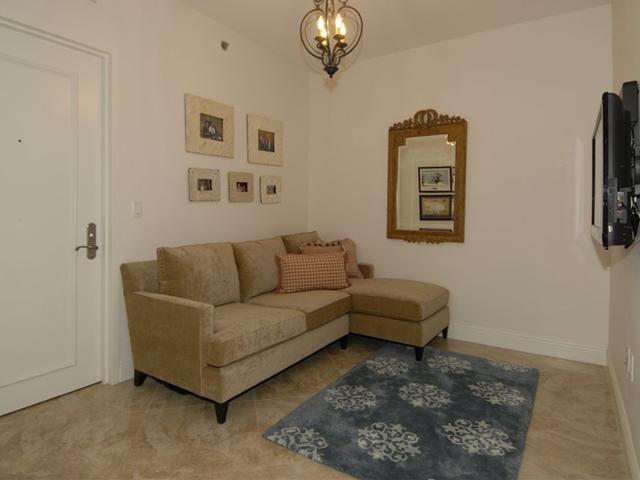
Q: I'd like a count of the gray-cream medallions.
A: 9